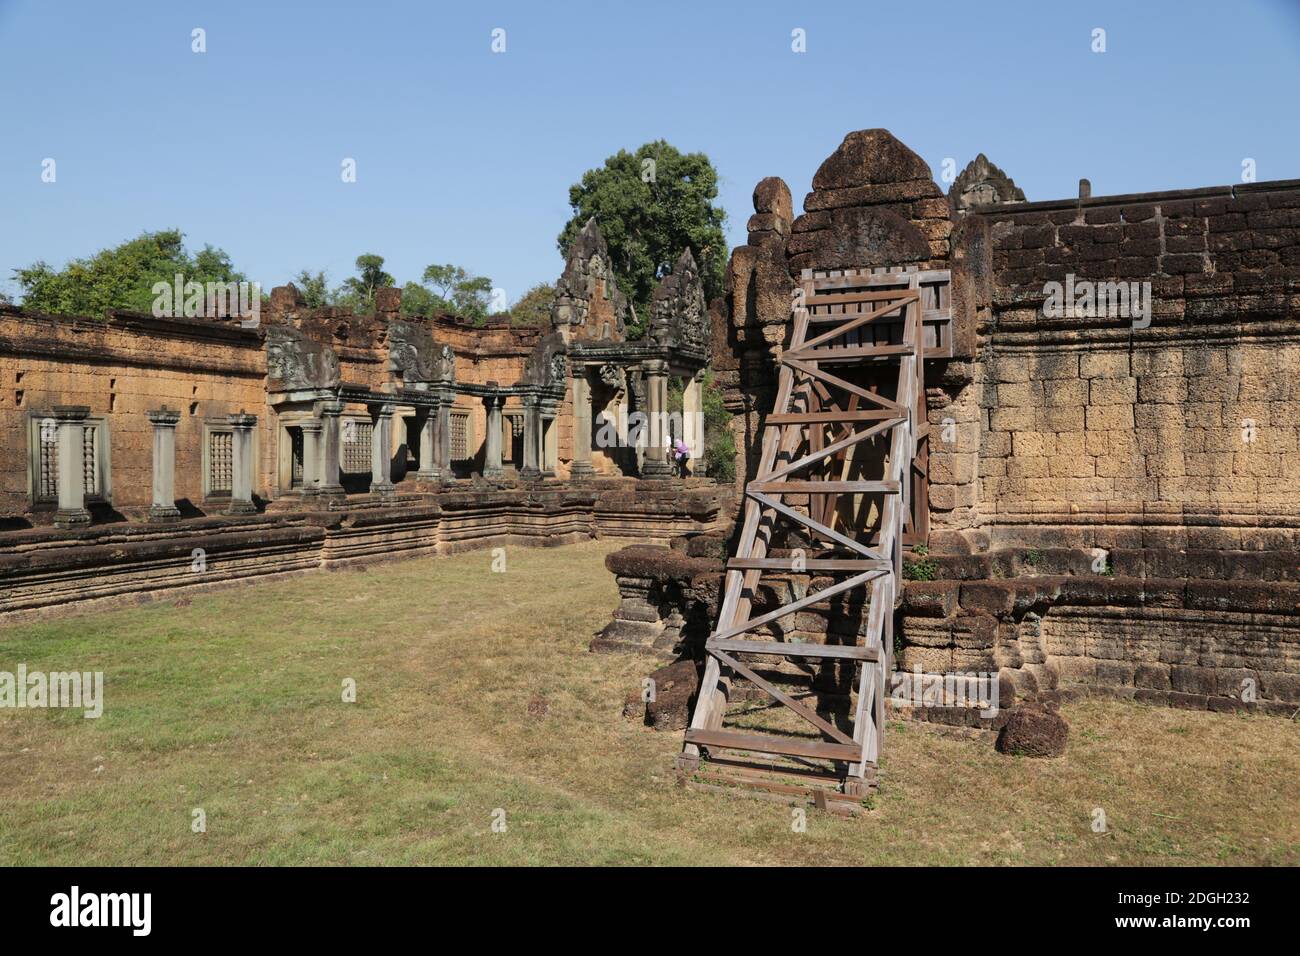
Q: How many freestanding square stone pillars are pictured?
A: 3